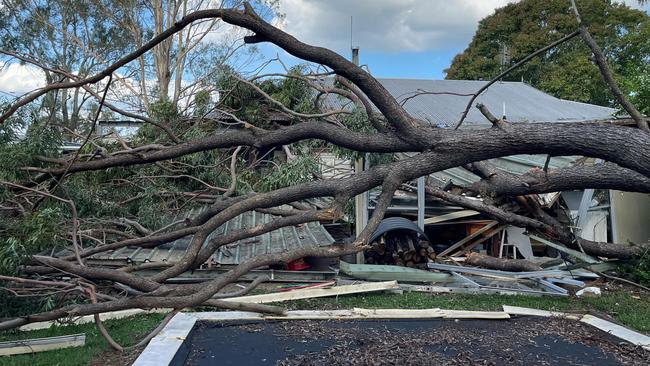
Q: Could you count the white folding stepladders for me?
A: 1